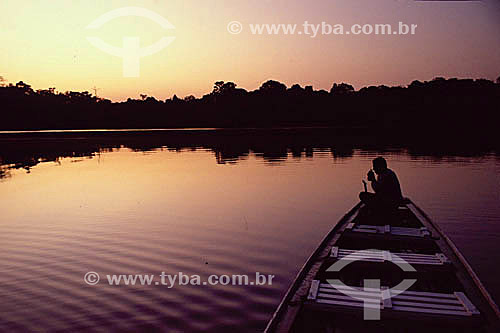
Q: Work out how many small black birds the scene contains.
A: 0